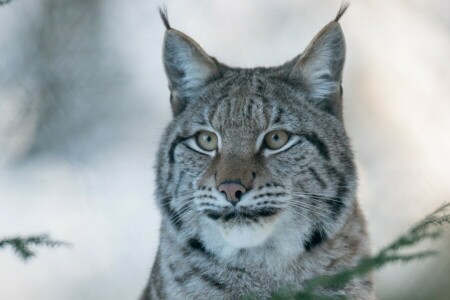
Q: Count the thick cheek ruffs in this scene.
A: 2